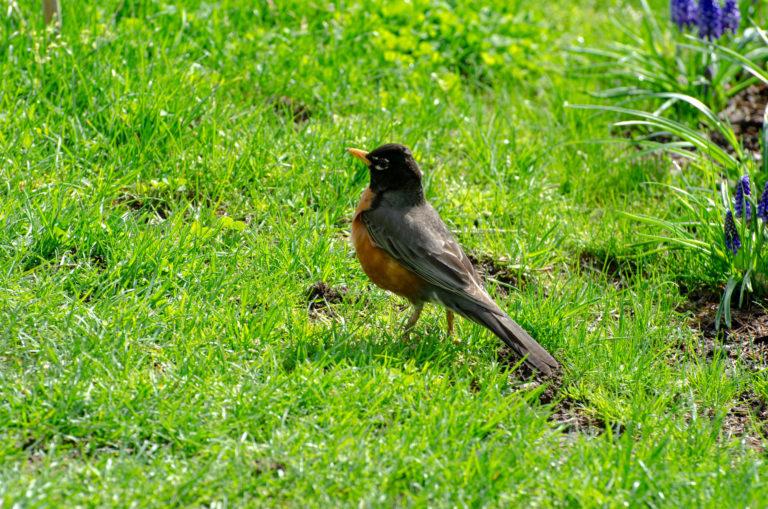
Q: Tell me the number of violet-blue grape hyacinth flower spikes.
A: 6